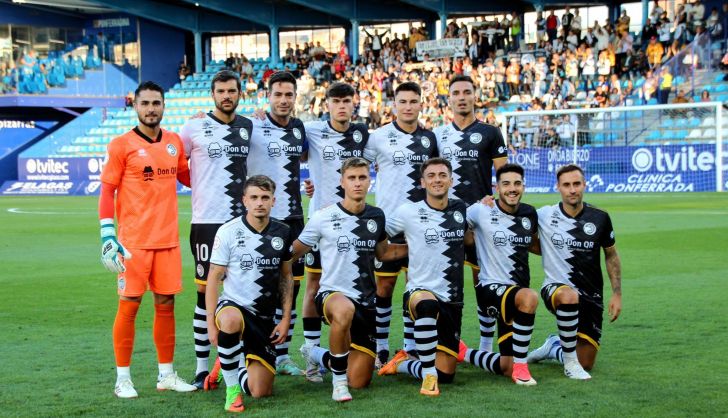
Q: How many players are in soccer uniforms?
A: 11